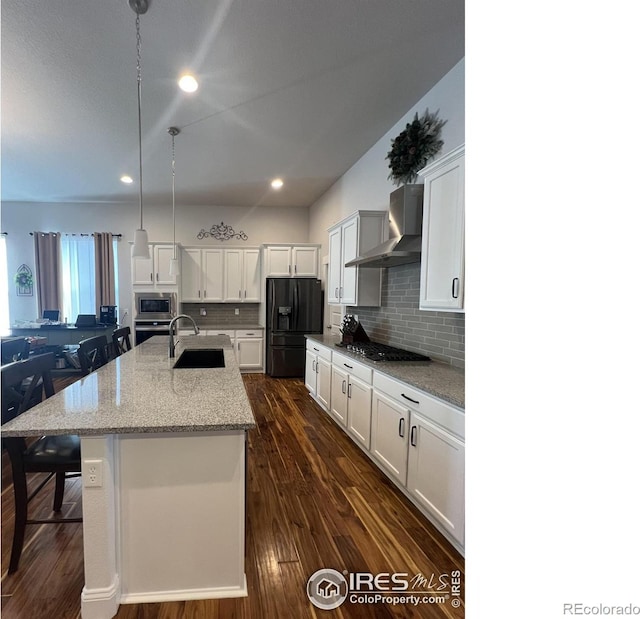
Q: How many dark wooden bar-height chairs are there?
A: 4